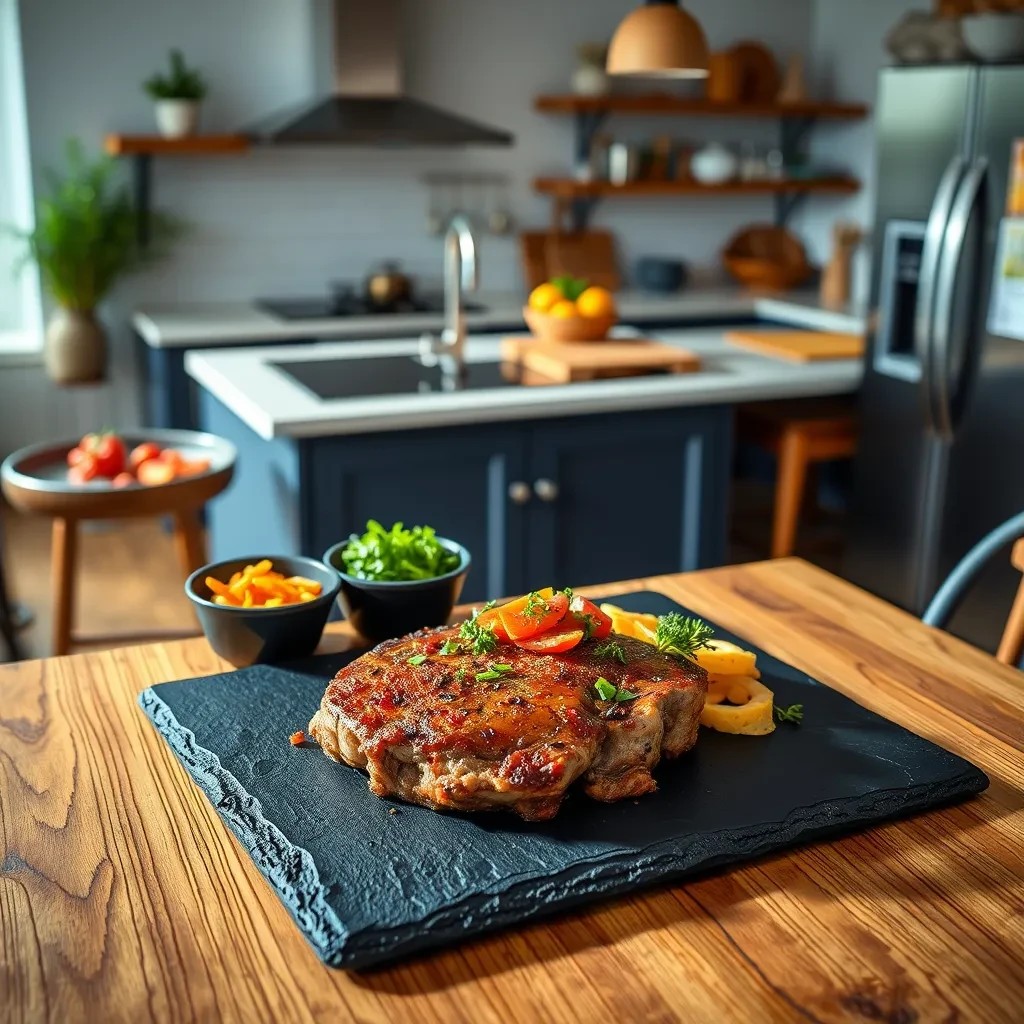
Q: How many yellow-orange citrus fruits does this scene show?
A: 3